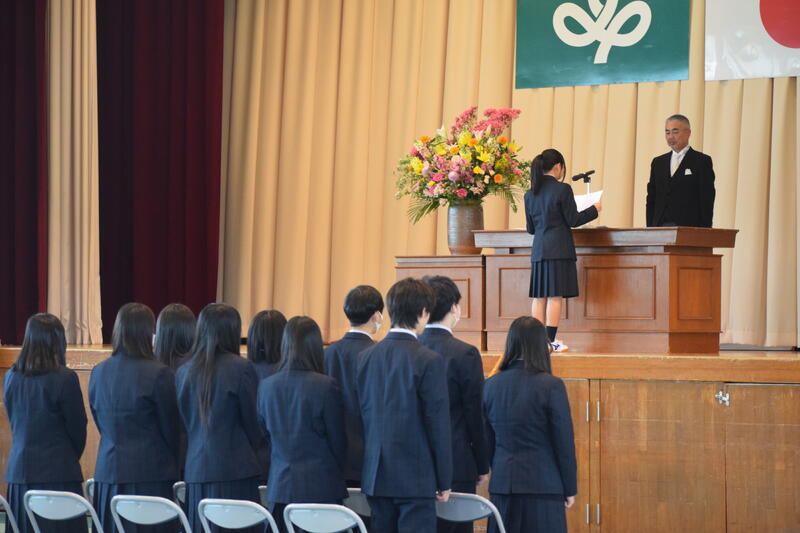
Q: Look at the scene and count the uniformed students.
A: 11